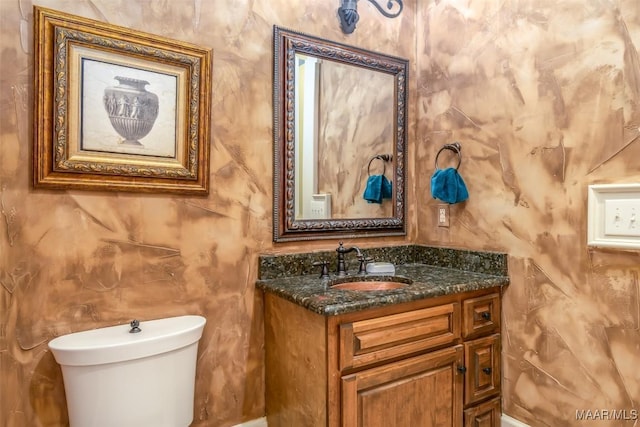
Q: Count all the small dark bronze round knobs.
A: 3